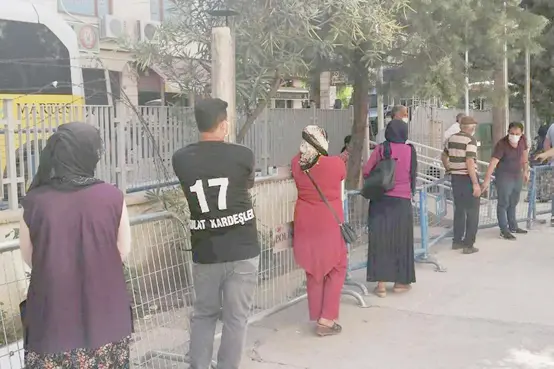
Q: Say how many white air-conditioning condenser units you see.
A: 2